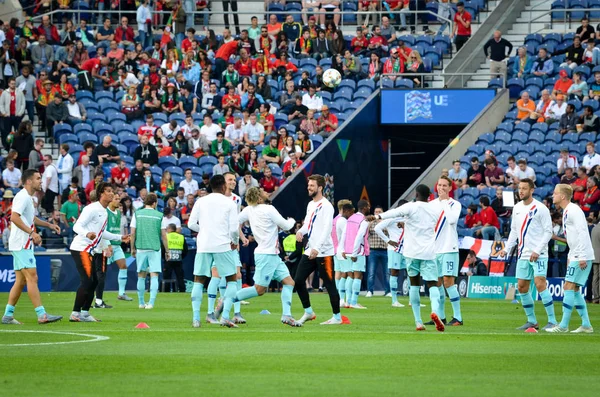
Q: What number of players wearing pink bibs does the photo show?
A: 2